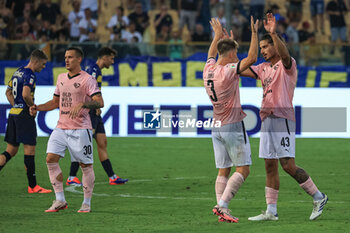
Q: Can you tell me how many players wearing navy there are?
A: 2